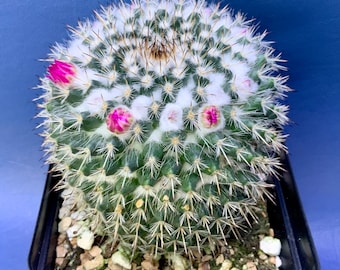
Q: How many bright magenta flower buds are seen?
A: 3